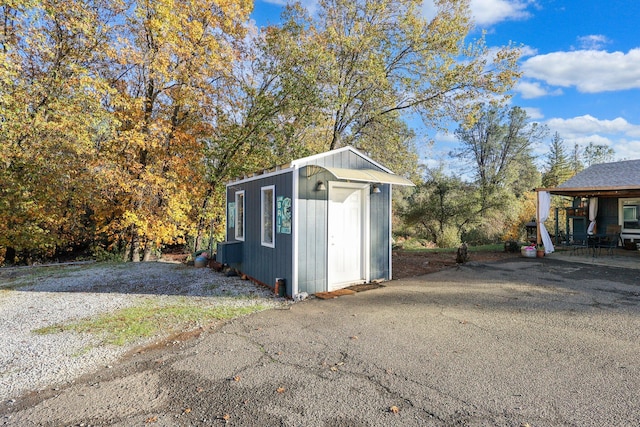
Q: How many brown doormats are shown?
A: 2